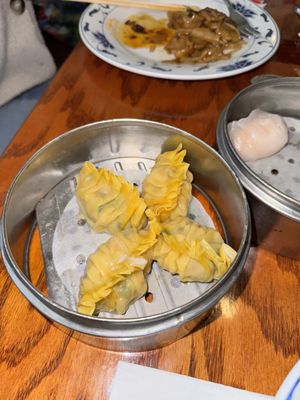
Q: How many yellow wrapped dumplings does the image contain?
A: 4